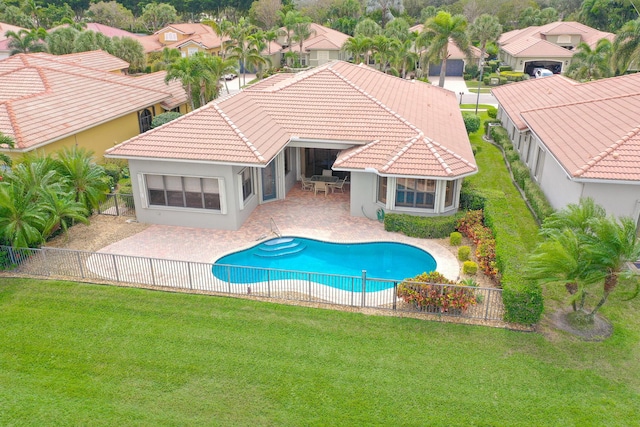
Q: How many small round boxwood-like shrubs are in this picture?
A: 3